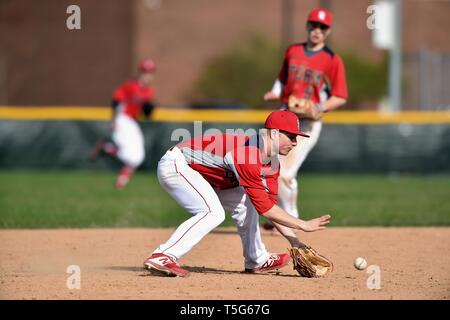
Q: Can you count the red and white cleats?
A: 2